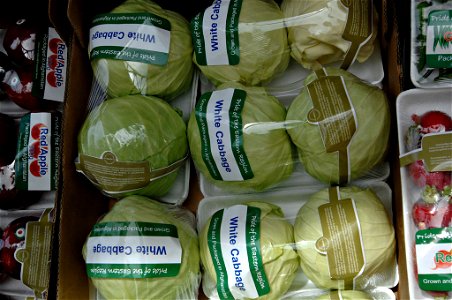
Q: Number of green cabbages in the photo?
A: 9